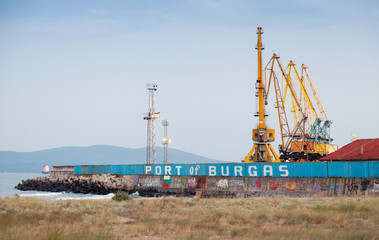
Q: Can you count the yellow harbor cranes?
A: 4